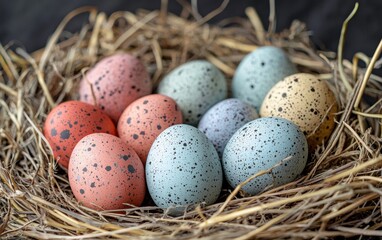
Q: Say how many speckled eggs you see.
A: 10